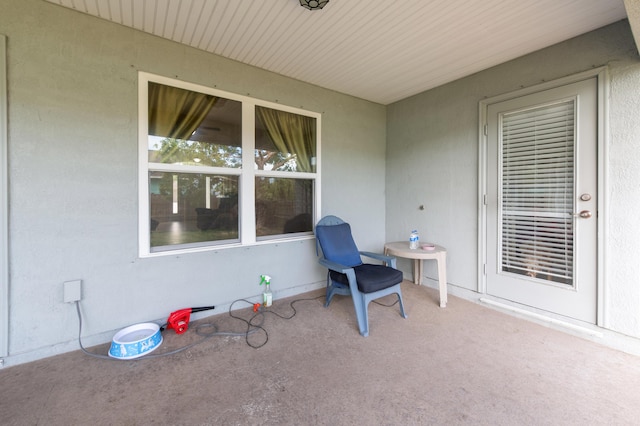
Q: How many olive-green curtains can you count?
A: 2